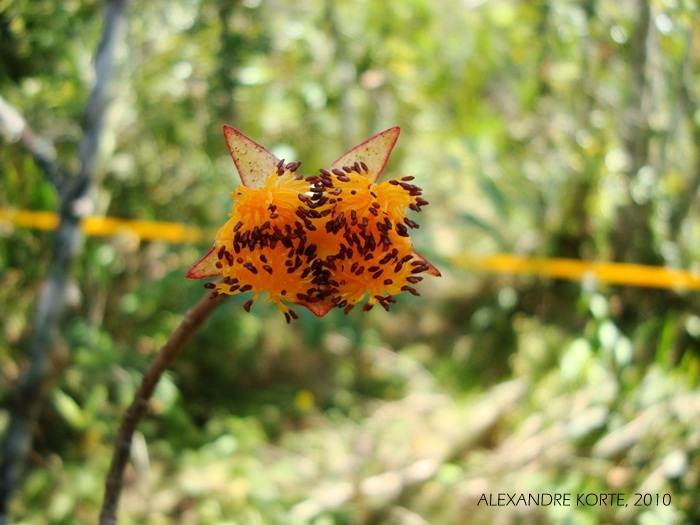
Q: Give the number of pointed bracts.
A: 5